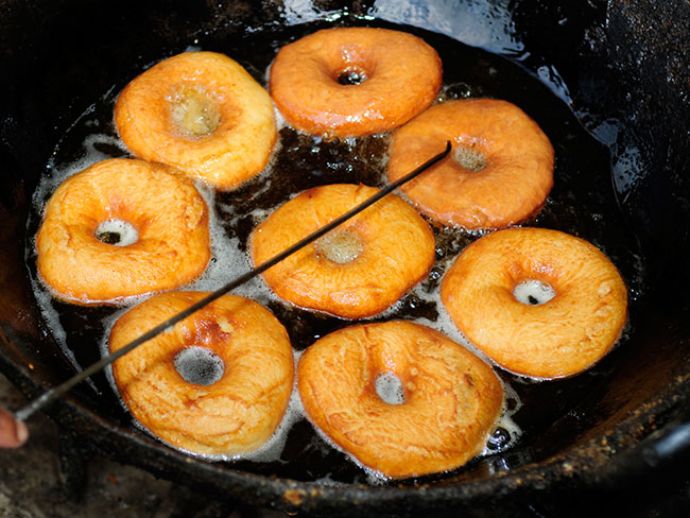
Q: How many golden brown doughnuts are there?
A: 8